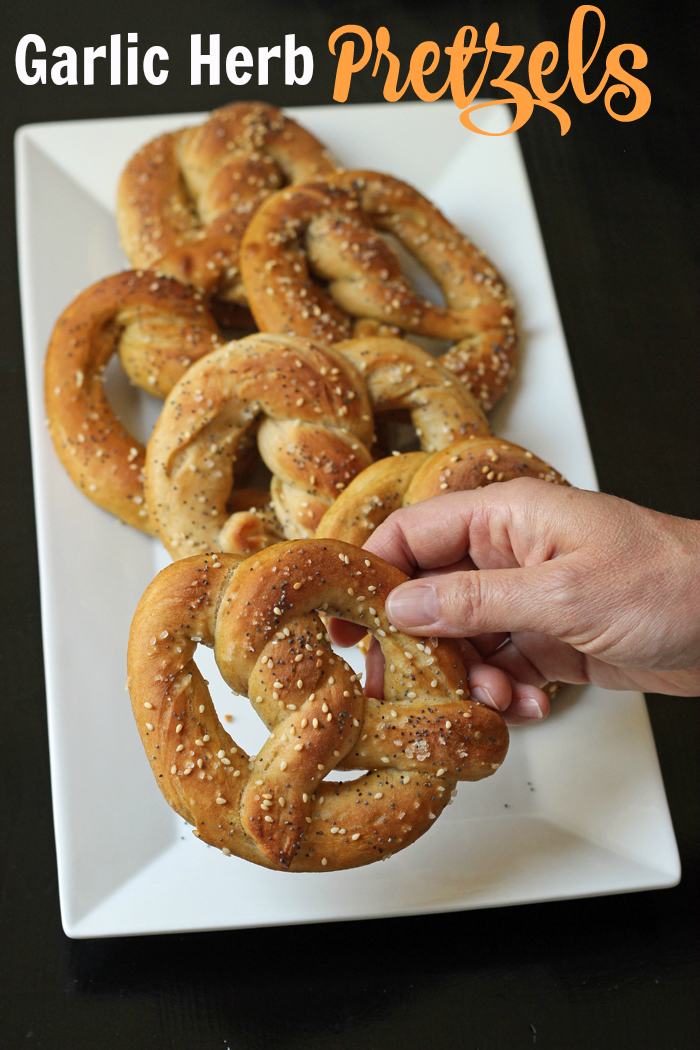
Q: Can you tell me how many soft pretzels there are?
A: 6